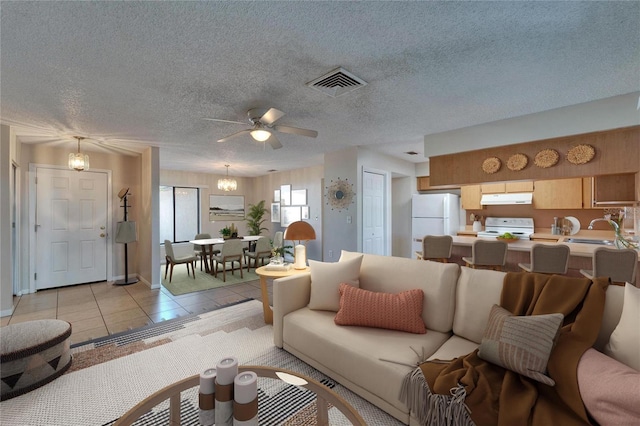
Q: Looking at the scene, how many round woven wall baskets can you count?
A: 4